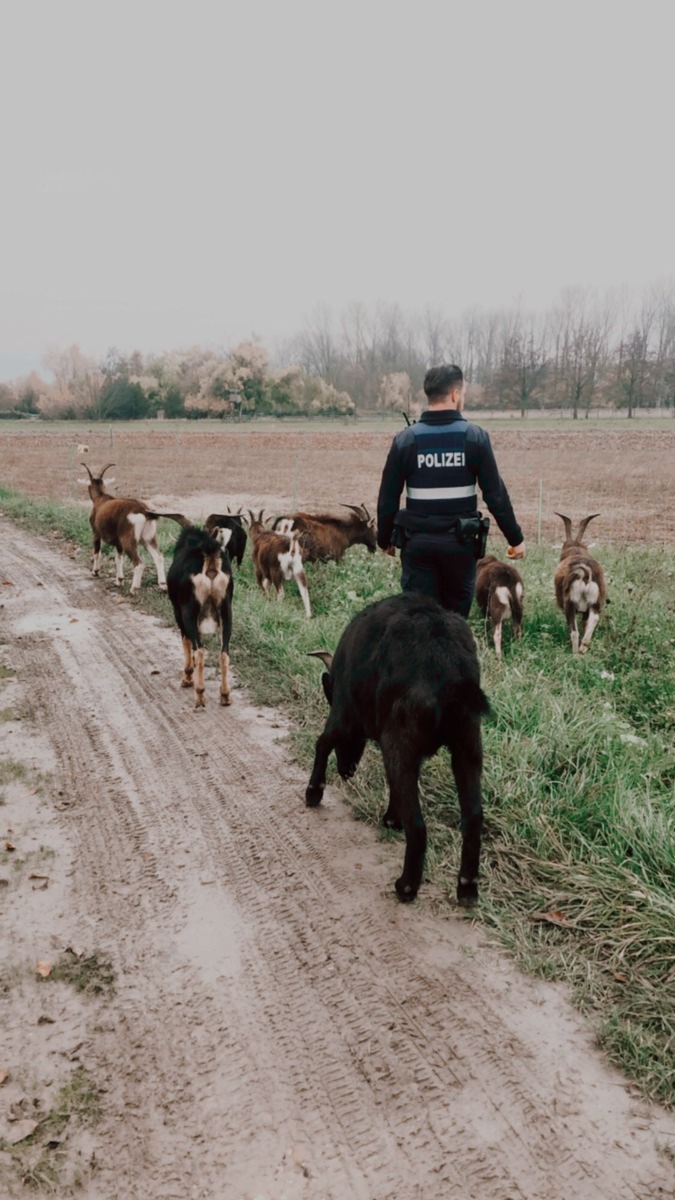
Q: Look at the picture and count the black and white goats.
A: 2